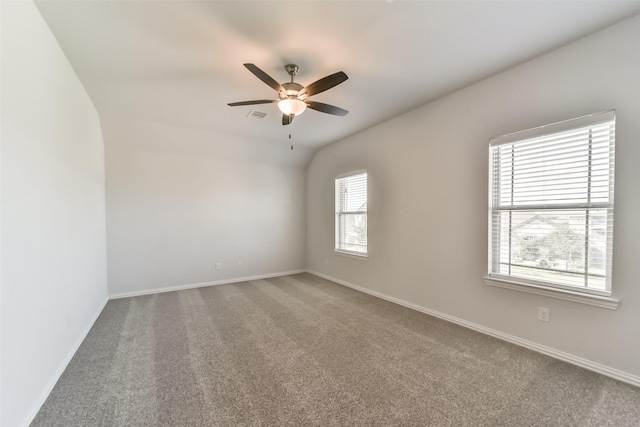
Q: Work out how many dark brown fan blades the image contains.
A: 5